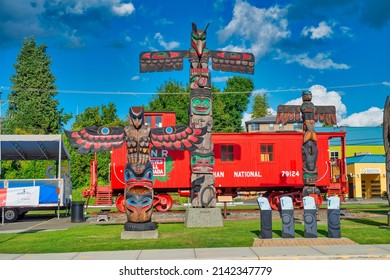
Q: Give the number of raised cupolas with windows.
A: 1